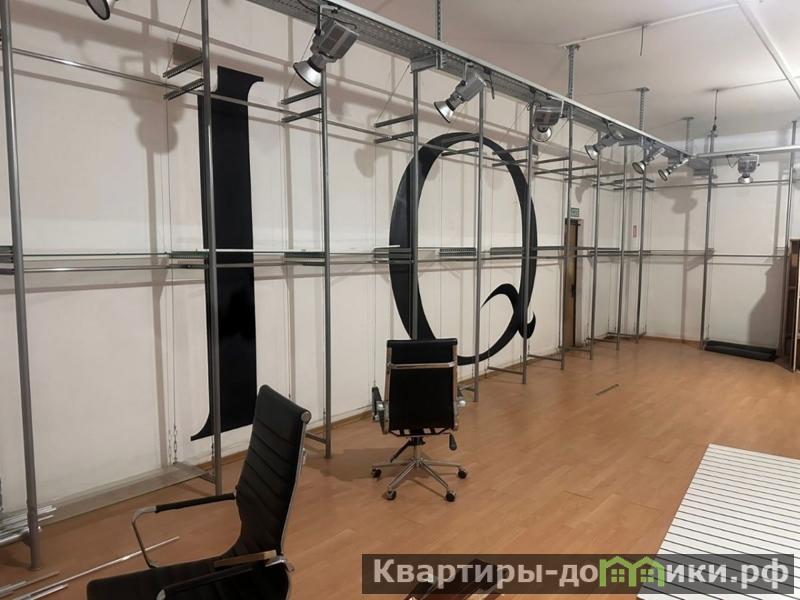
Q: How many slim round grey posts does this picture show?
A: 12